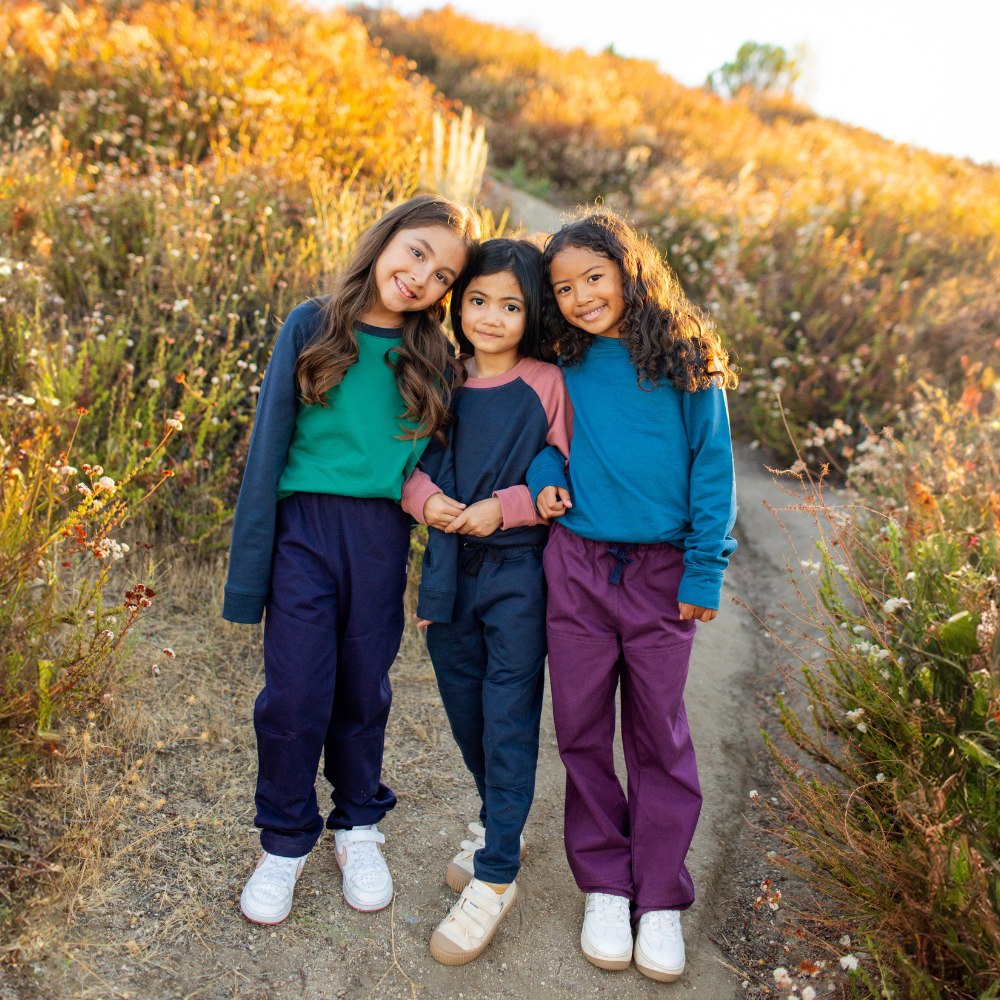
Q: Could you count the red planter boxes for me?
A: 0